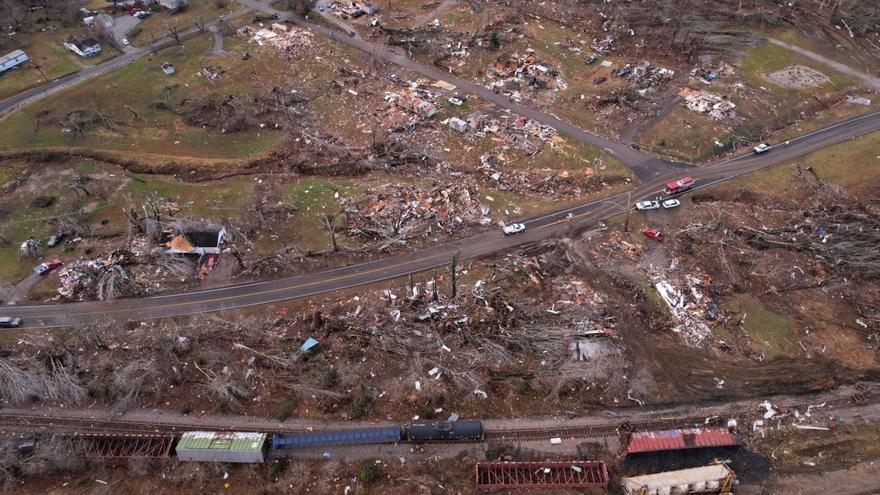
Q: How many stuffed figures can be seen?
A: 0